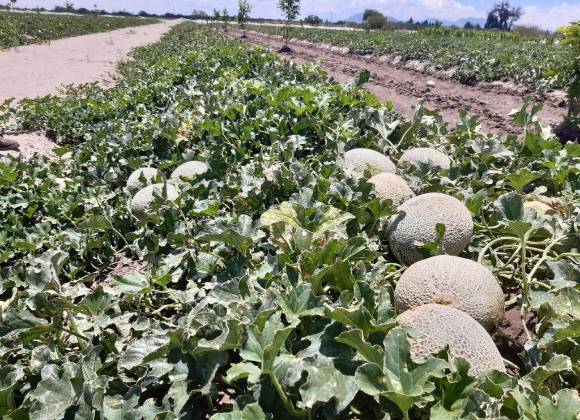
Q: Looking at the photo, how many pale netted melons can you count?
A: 9